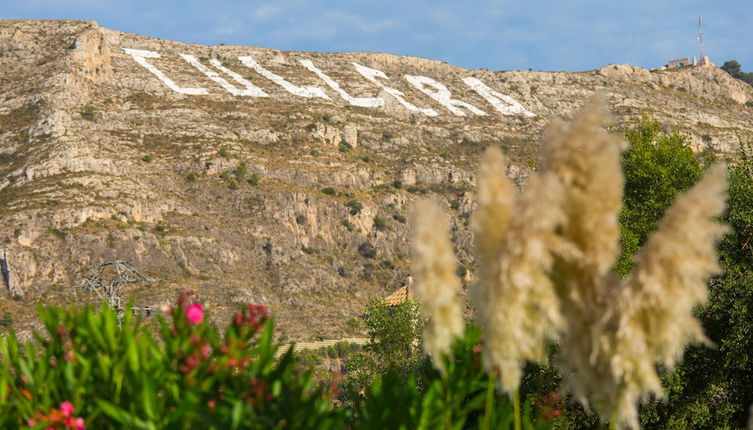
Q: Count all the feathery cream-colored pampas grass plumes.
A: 5